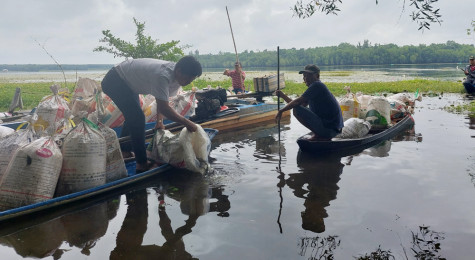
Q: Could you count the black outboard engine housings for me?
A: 1